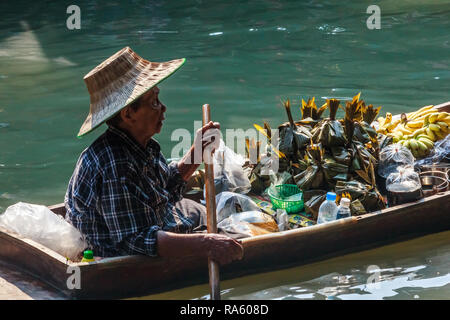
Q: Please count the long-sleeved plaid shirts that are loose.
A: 1